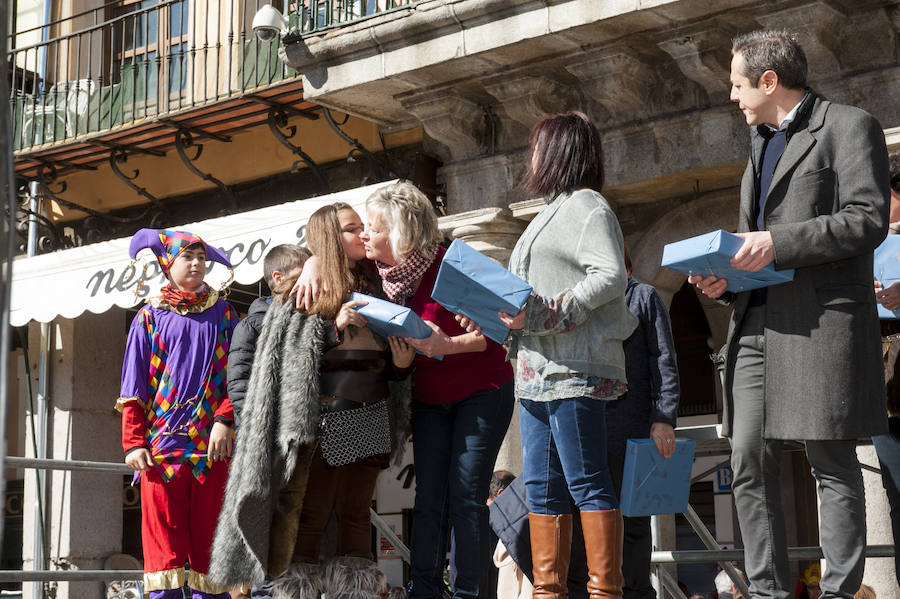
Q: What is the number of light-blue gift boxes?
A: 5